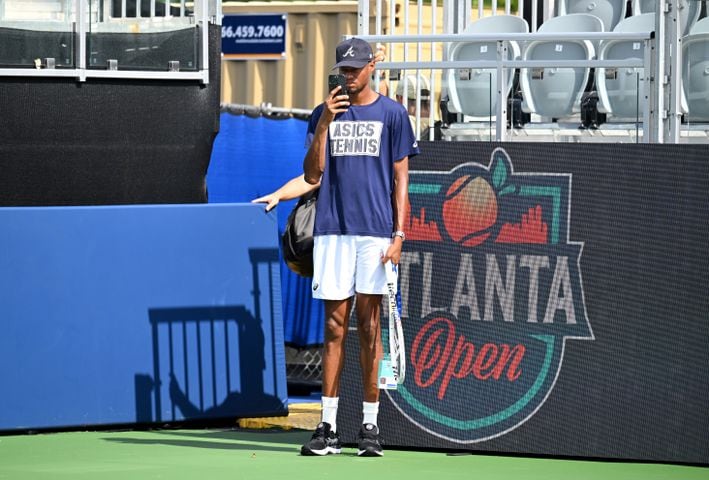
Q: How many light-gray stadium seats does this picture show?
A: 6